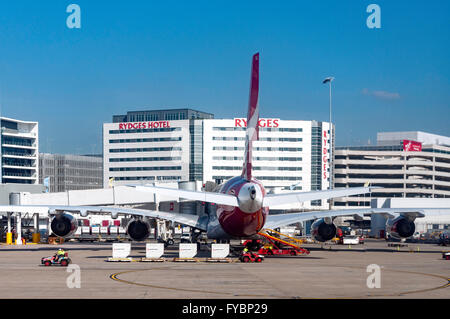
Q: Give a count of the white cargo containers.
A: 4